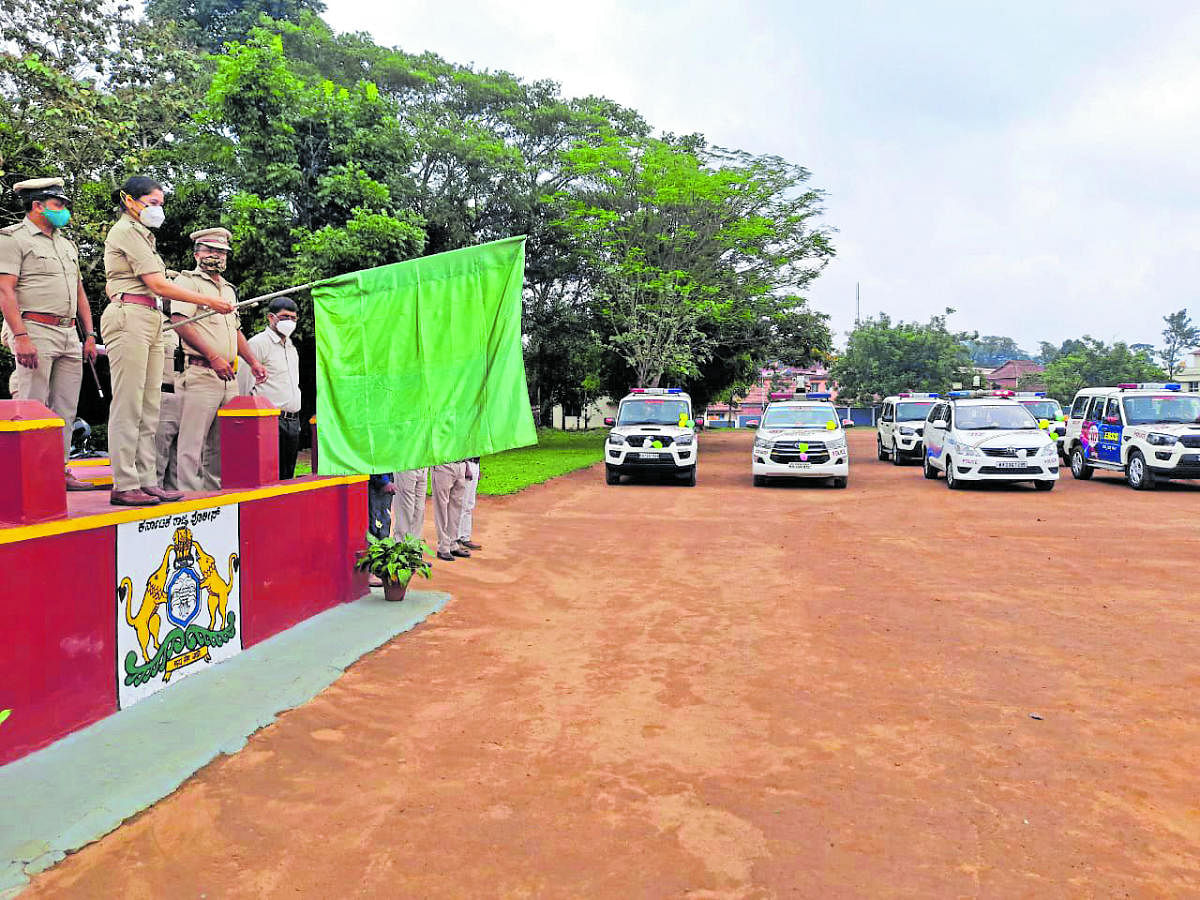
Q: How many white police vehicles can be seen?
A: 6